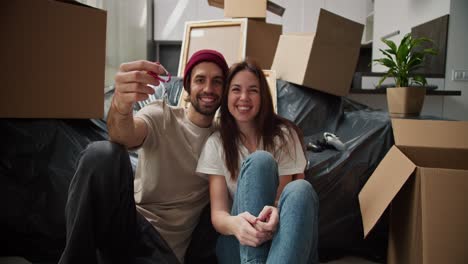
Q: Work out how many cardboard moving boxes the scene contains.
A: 5